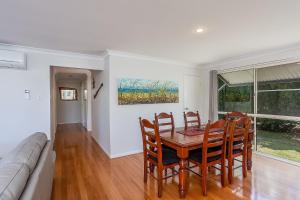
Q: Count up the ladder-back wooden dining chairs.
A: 6